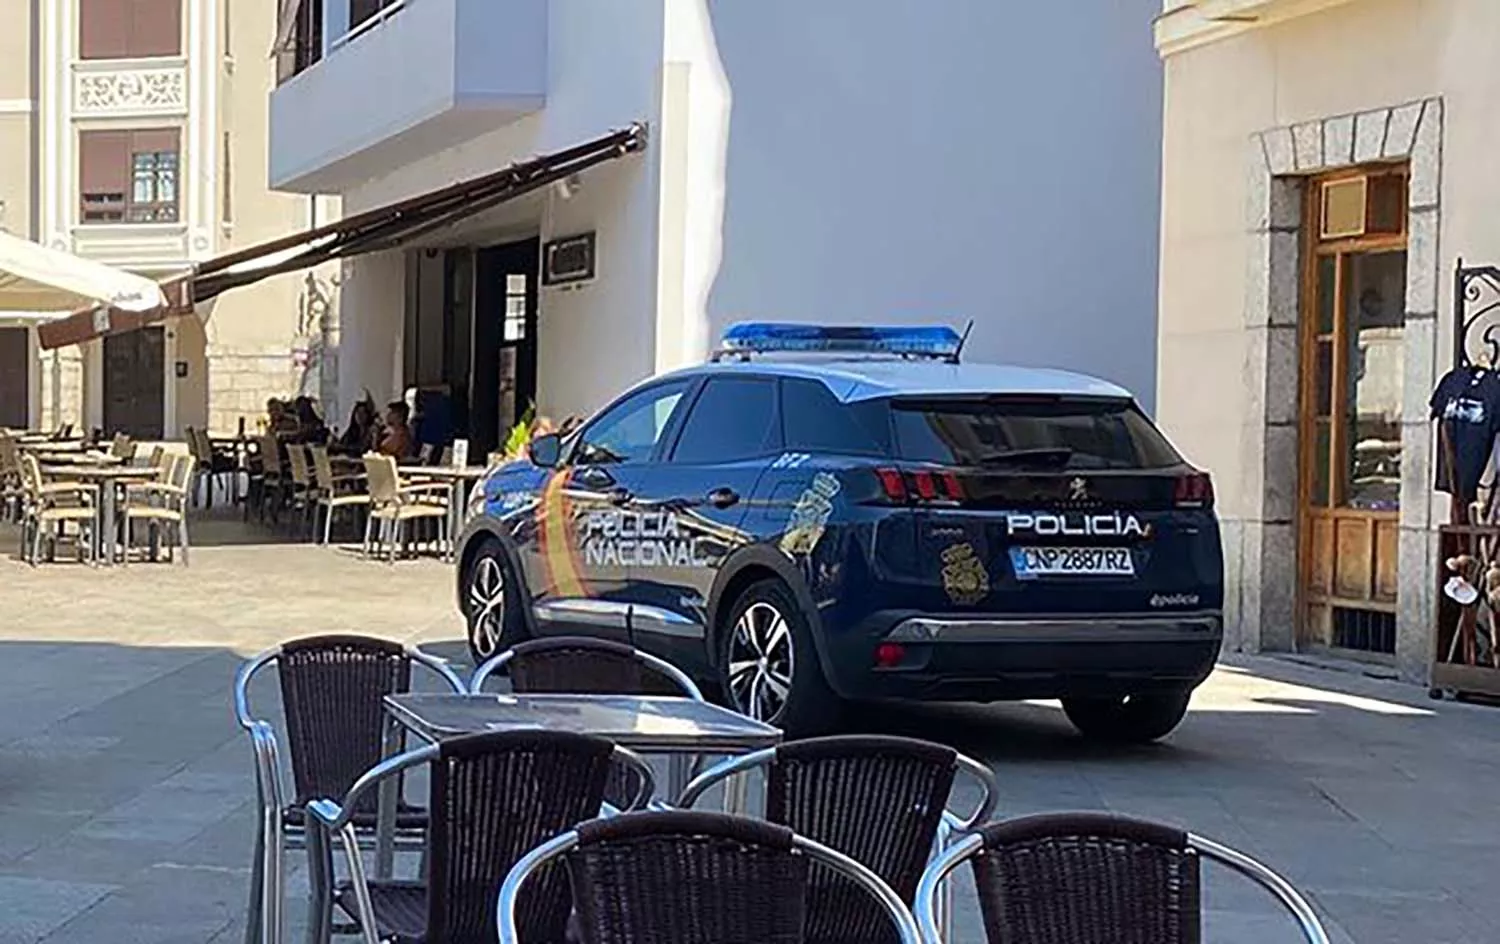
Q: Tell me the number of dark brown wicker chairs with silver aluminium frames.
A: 6